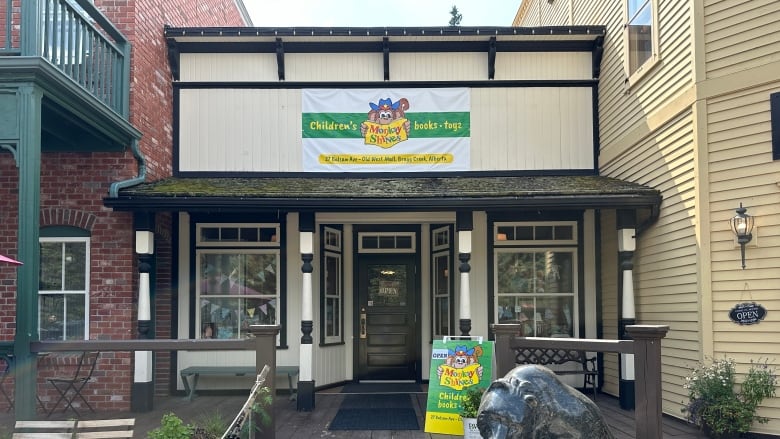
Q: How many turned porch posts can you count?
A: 4